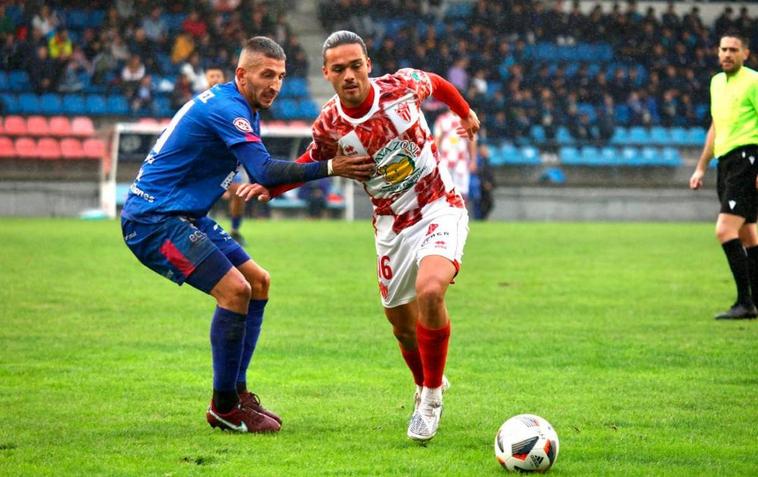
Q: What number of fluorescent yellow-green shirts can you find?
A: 1